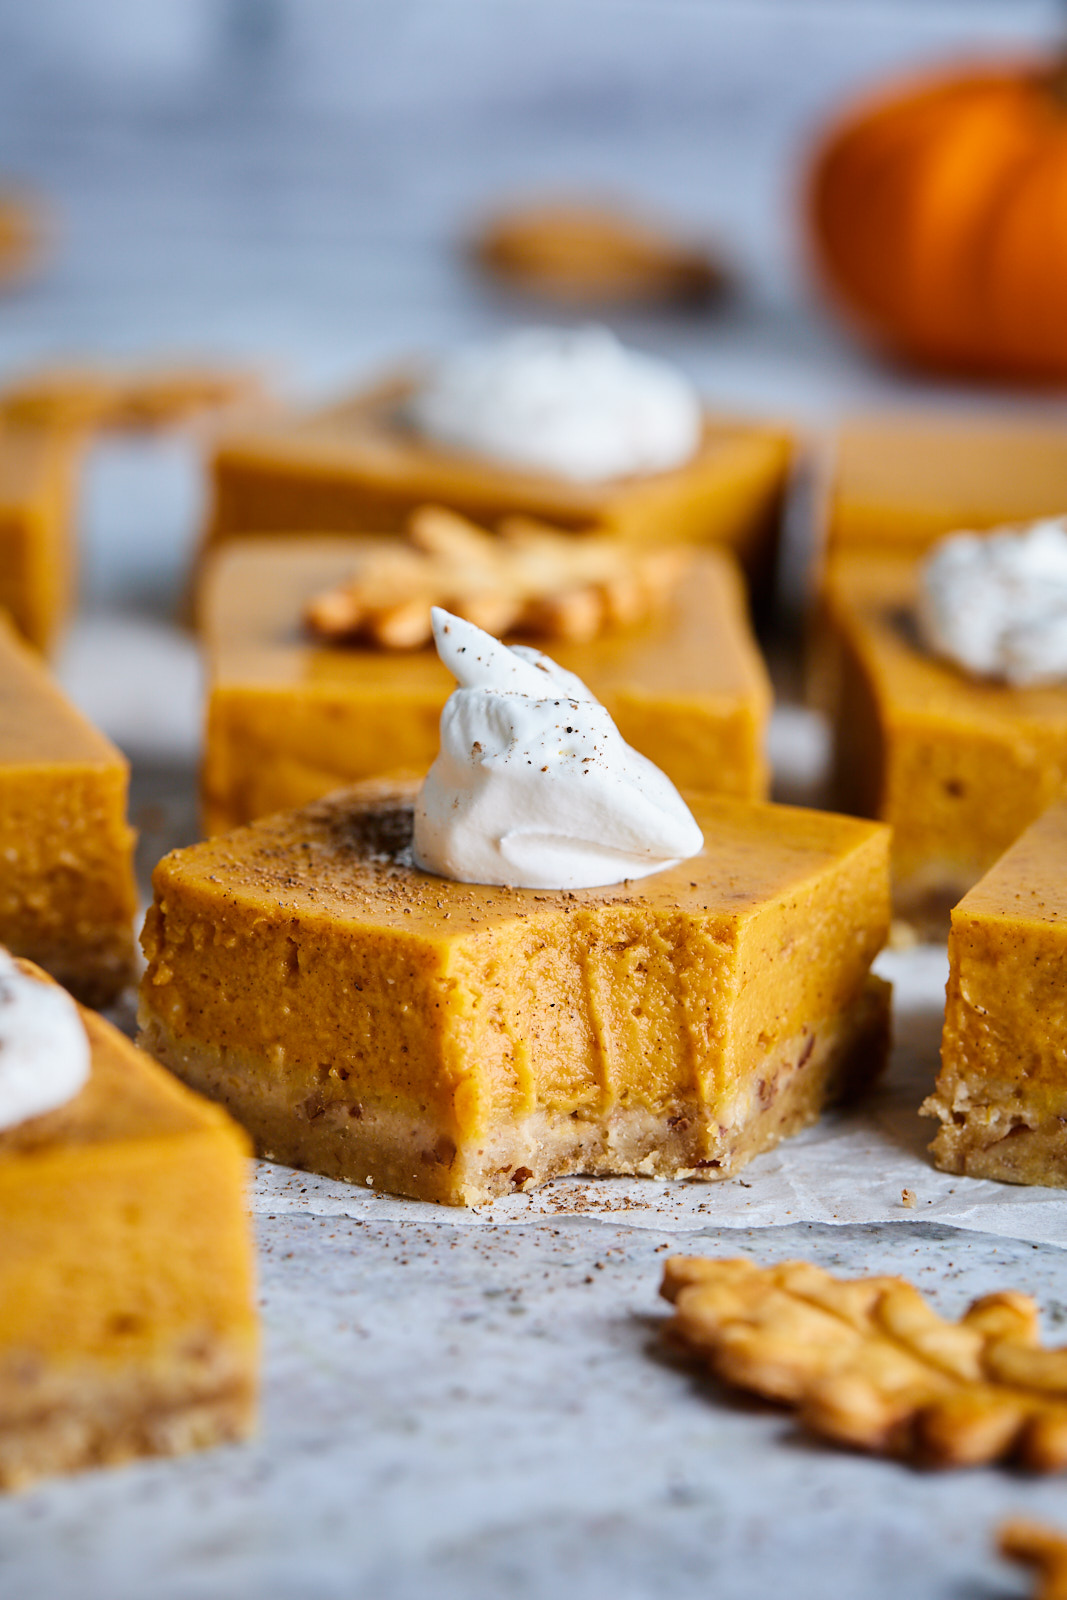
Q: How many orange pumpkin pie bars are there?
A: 9